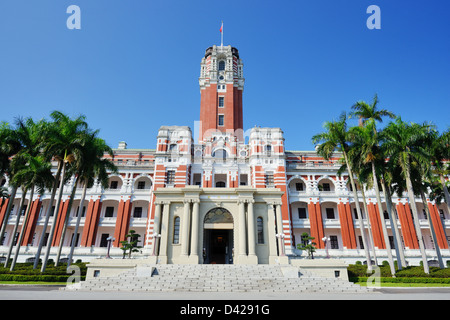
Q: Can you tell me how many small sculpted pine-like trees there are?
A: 2